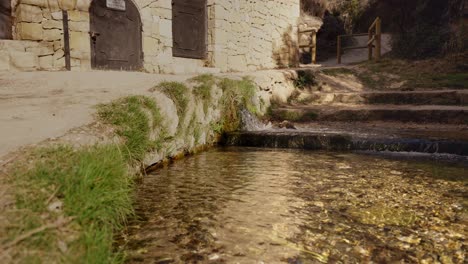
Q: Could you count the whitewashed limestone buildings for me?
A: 1